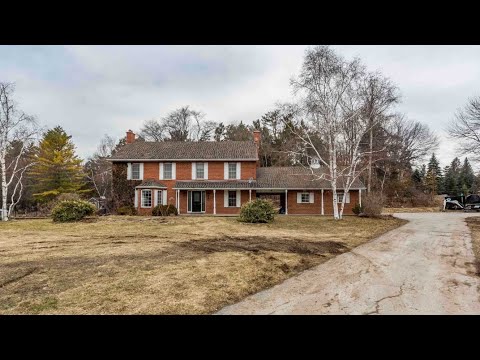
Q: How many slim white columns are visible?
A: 6